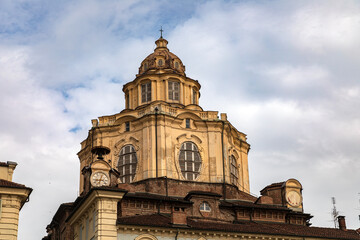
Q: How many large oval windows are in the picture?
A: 3